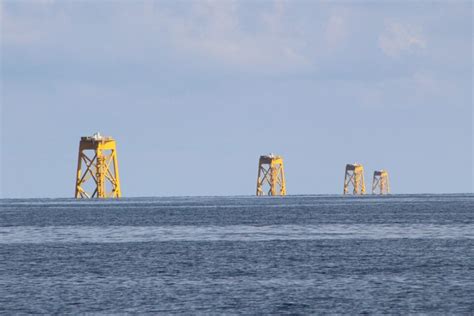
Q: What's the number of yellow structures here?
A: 4